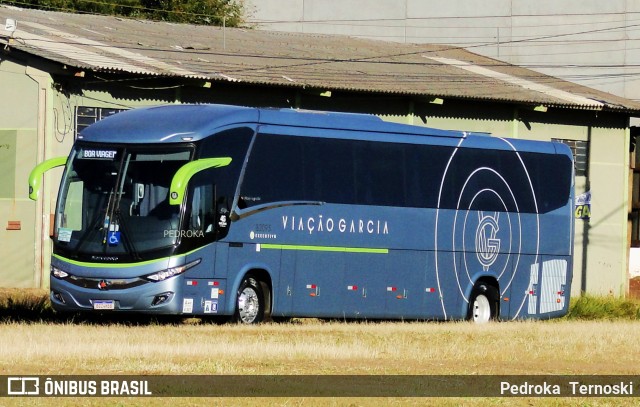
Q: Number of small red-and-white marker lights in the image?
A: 8